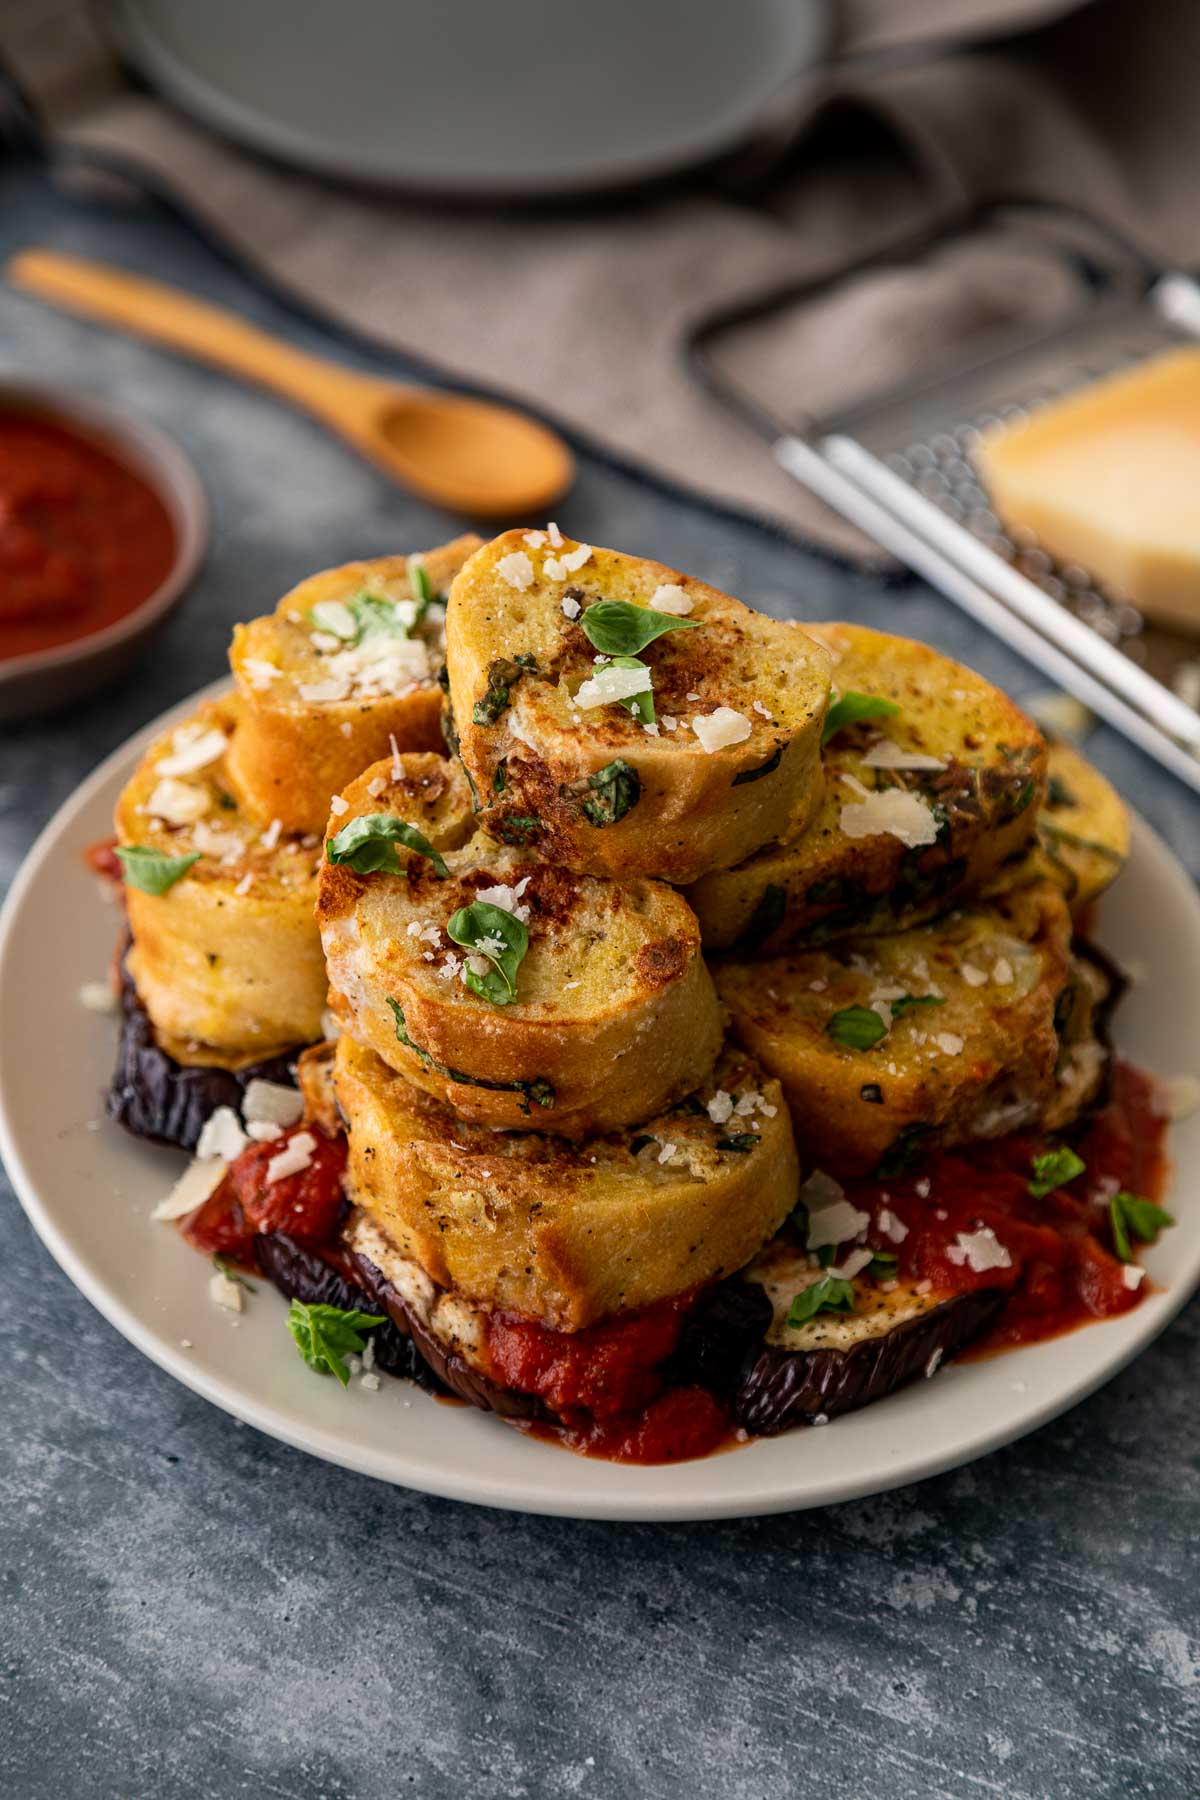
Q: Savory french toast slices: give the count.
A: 8